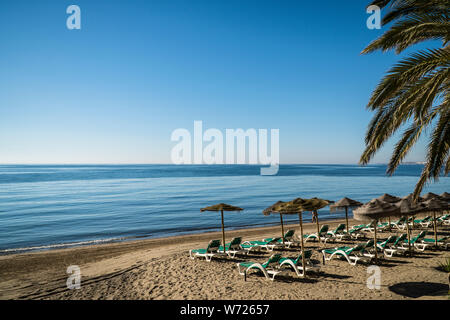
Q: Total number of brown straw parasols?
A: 12